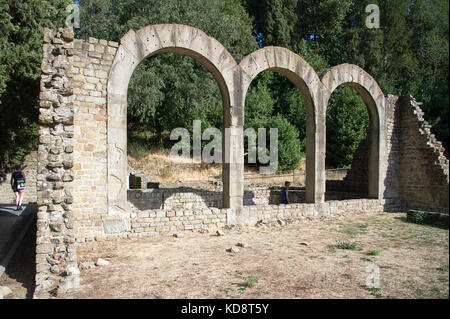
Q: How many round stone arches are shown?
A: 3